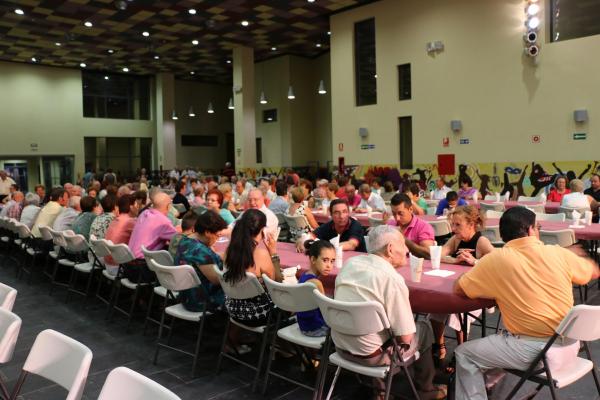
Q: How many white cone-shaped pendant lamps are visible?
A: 7